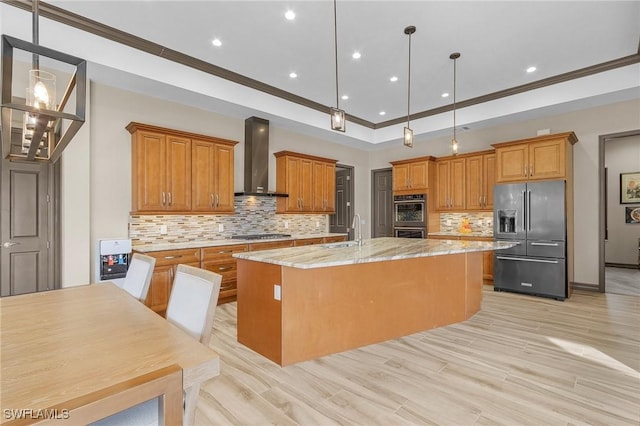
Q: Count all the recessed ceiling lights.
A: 9